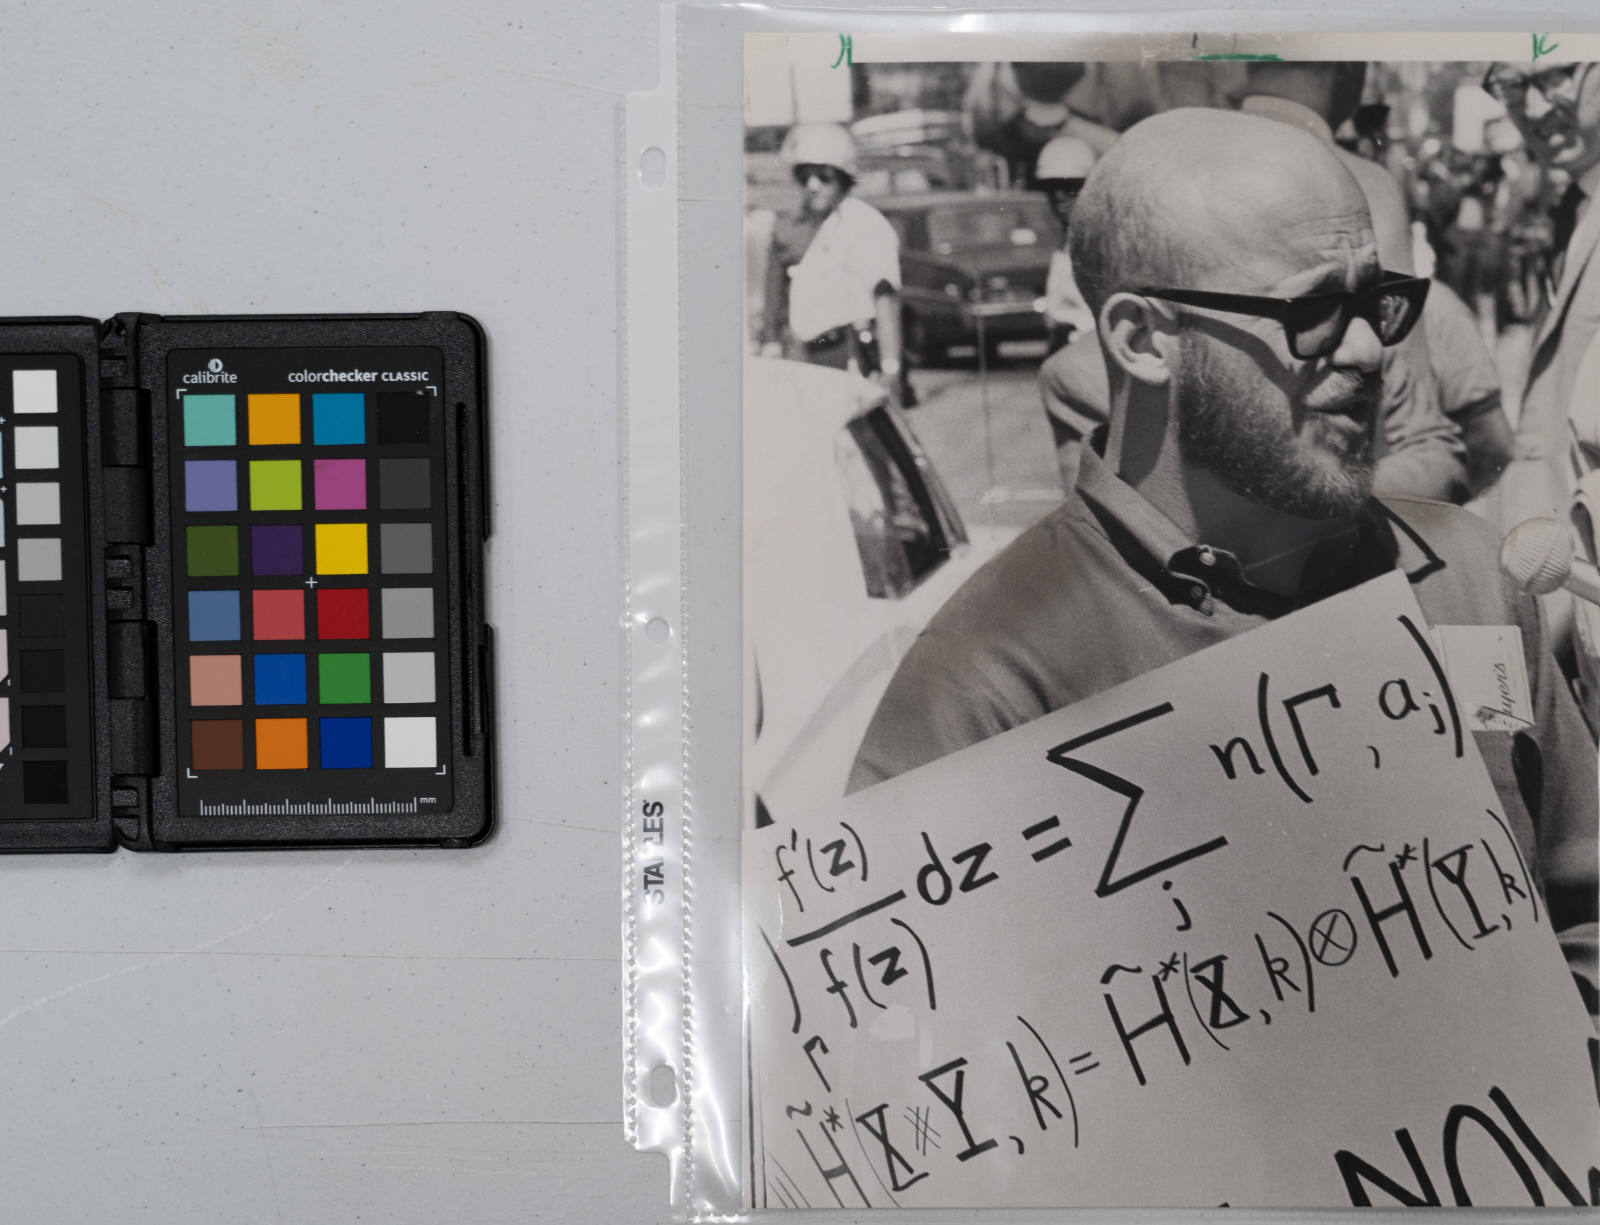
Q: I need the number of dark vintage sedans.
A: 1